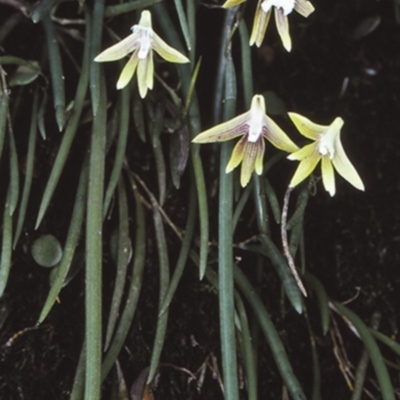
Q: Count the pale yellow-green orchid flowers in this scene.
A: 4